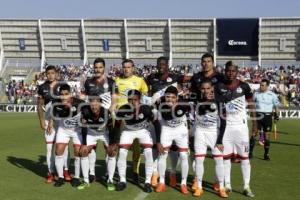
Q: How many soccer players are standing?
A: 6